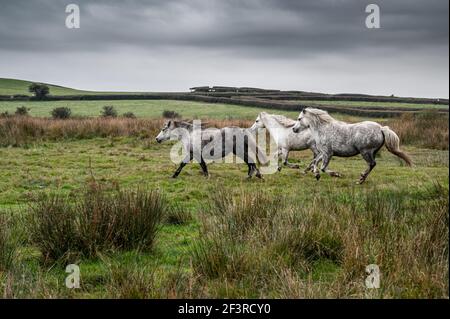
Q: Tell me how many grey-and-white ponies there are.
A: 3